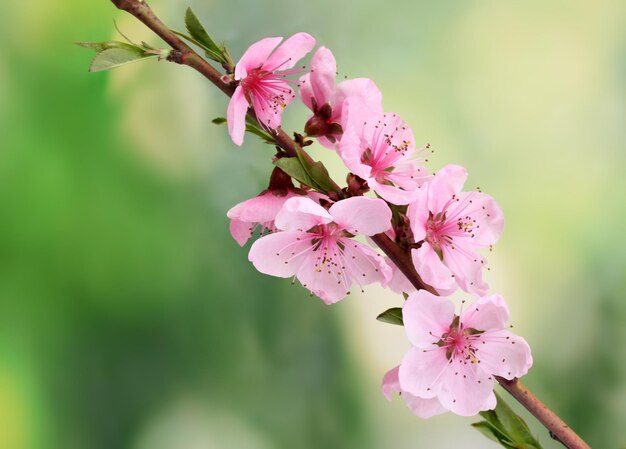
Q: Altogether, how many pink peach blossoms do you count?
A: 8